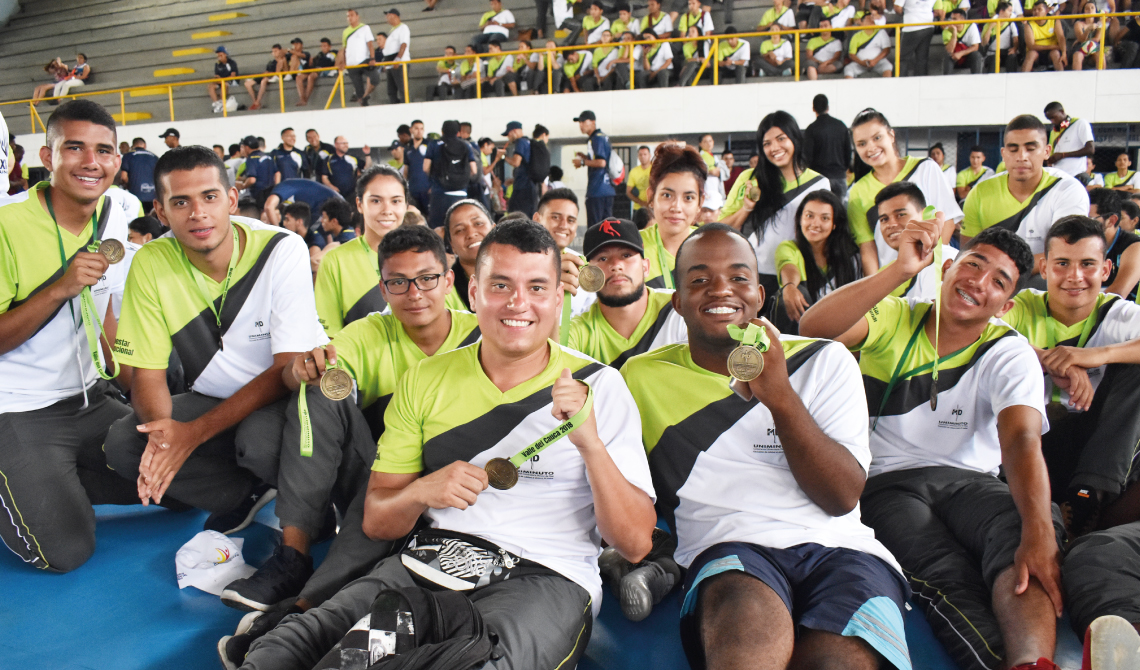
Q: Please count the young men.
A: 11